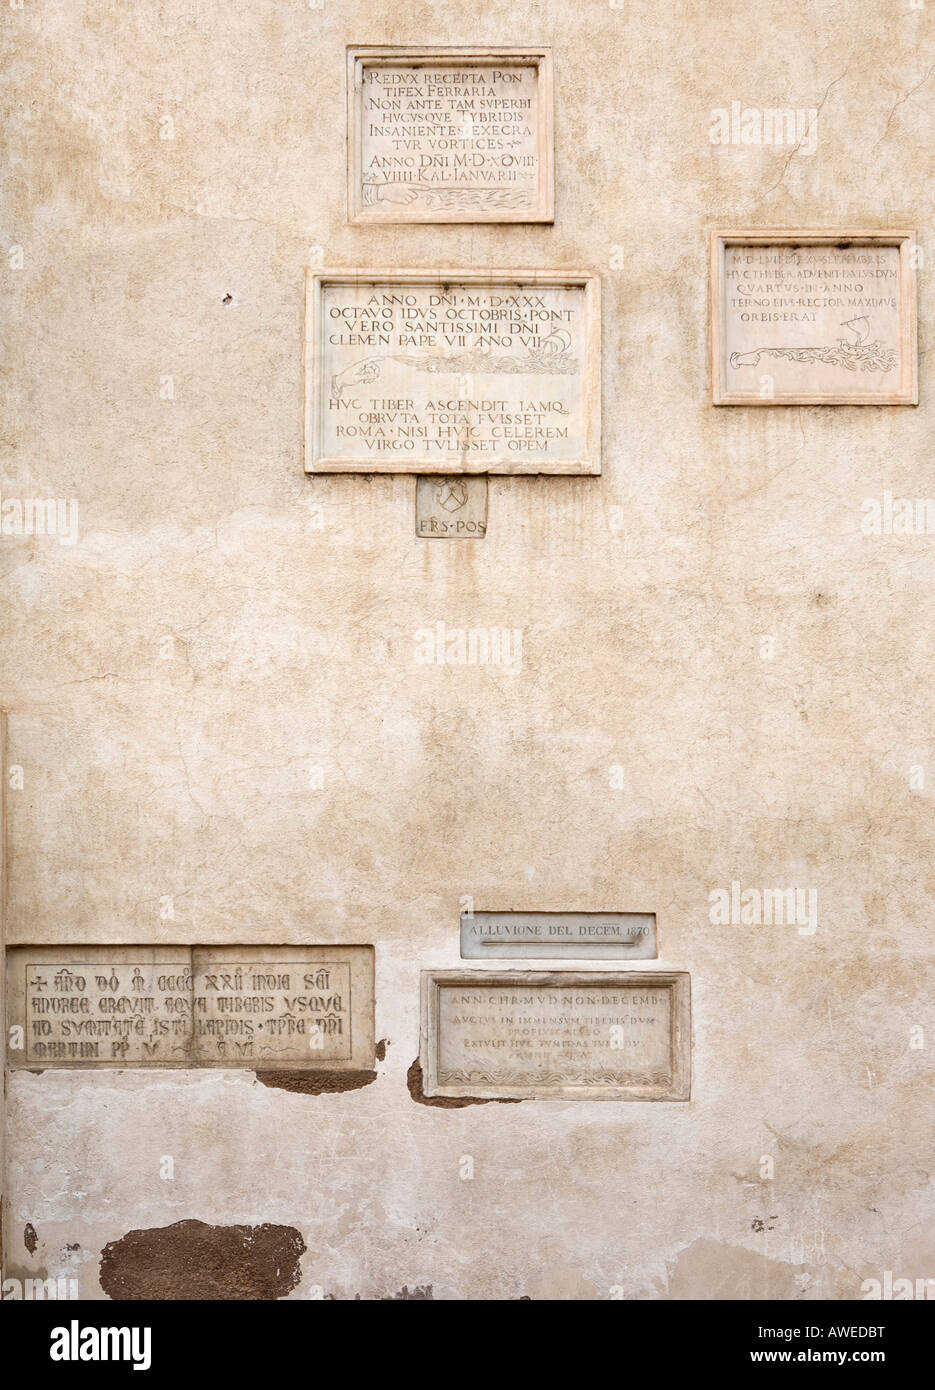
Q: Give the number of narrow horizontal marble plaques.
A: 1